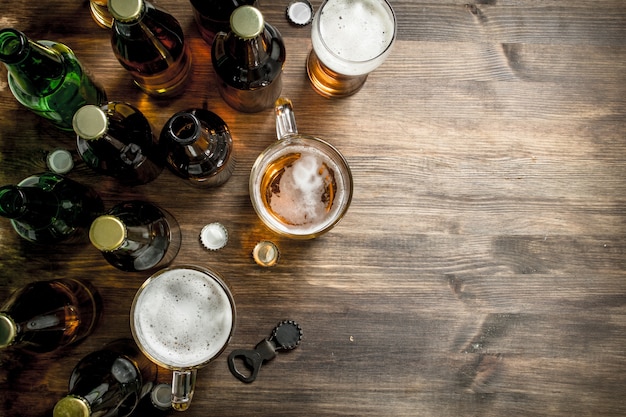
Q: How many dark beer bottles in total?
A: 8